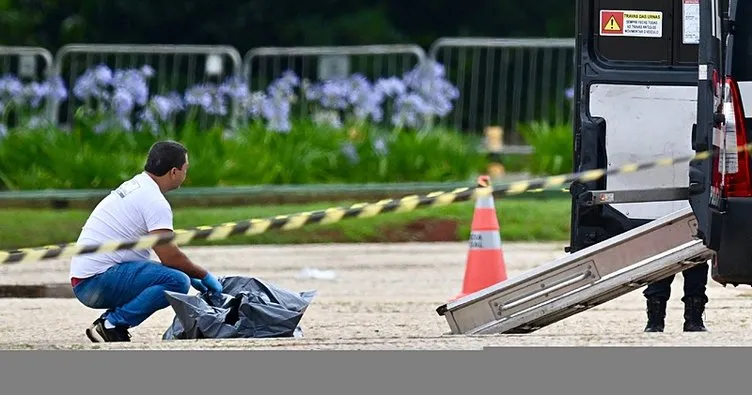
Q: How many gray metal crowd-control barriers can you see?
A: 4